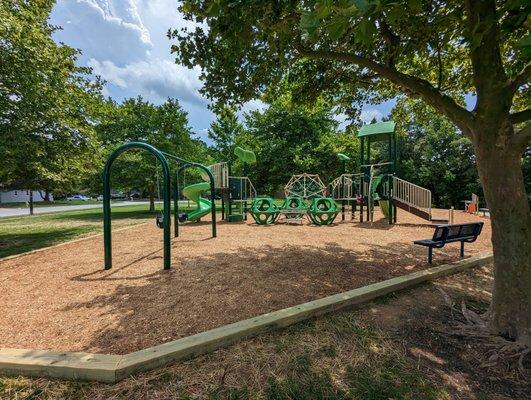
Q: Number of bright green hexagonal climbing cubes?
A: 3